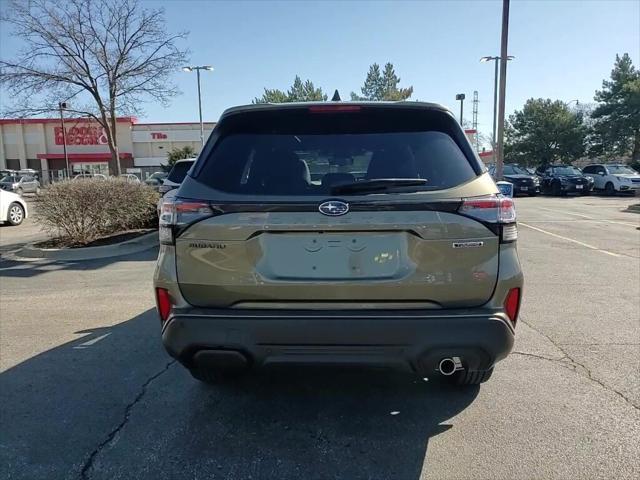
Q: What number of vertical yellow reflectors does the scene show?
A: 0